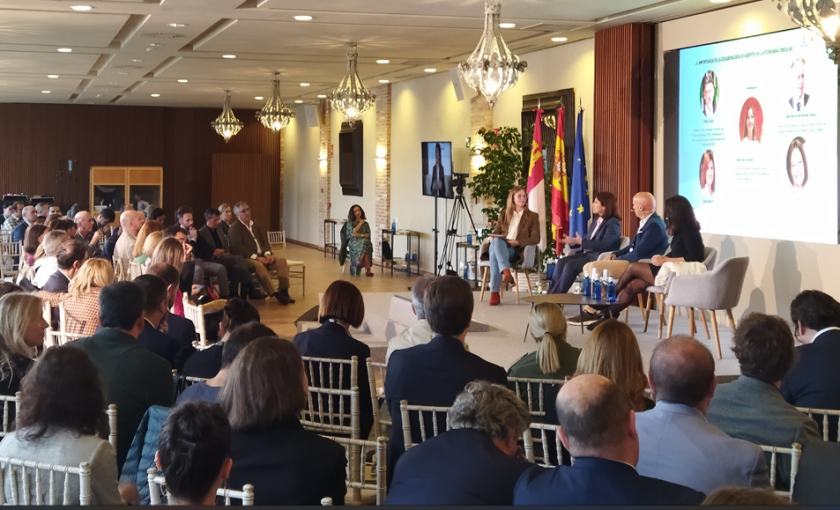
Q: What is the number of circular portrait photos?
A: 5